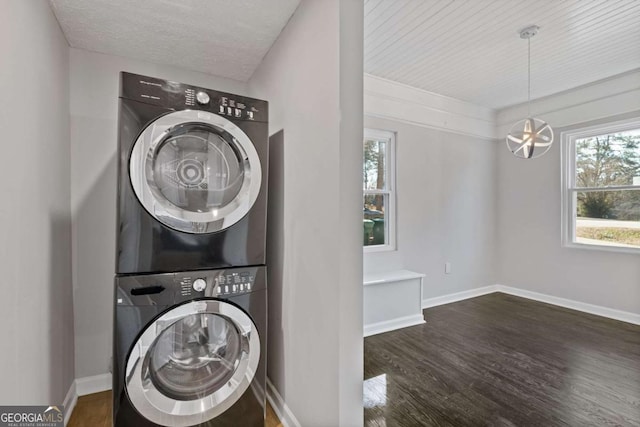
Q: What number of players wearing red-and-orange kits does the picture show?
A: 0